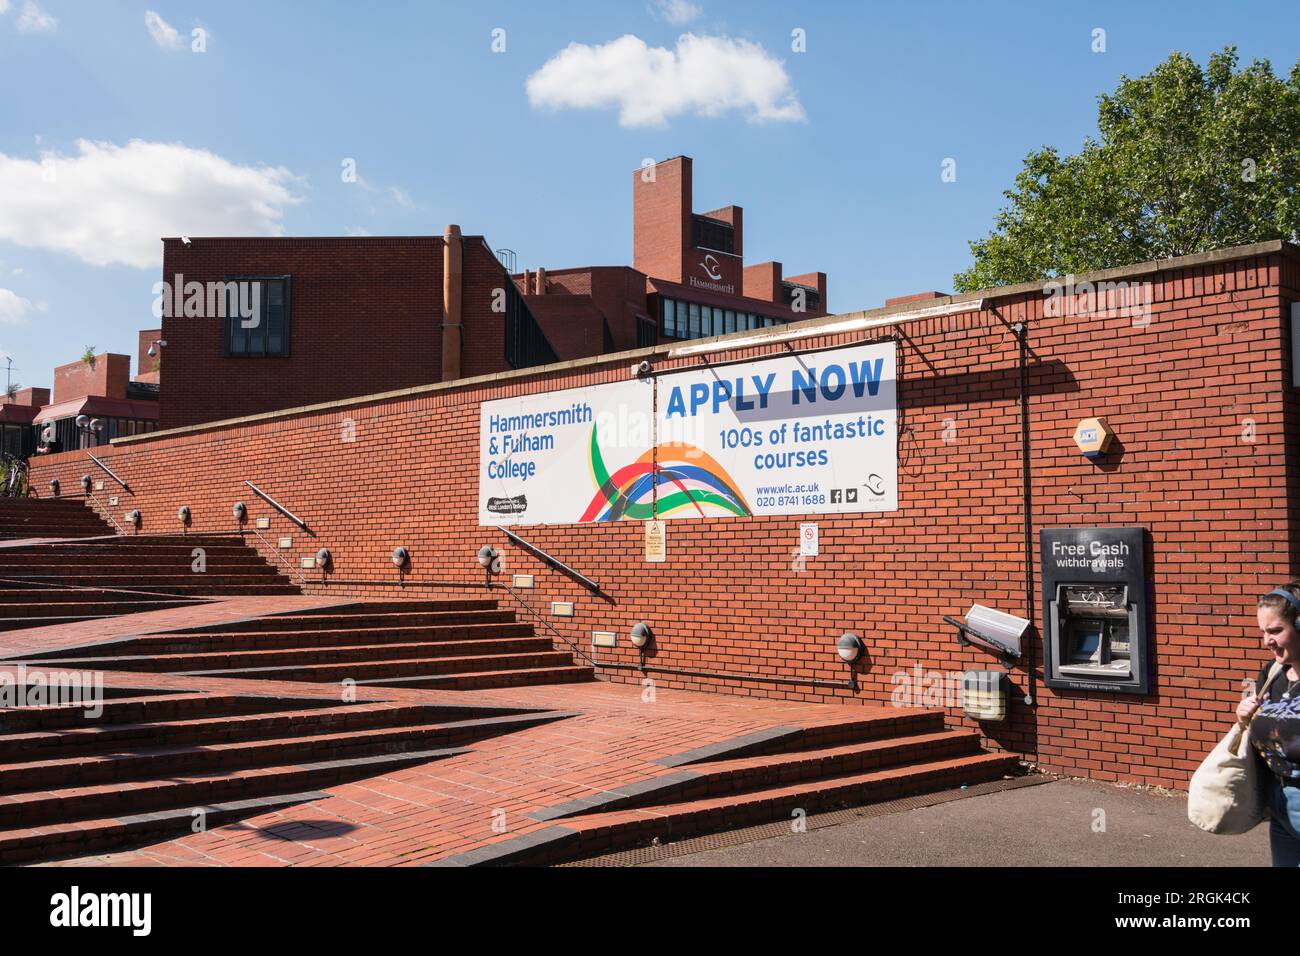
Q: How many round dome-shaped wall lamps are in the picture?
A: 10